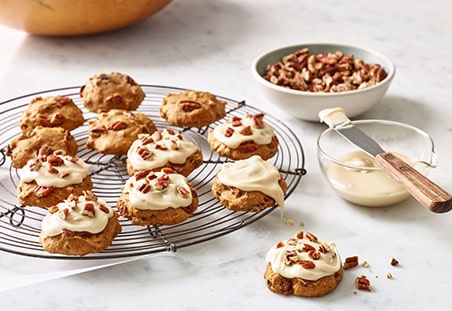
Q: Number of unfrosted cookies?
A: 5